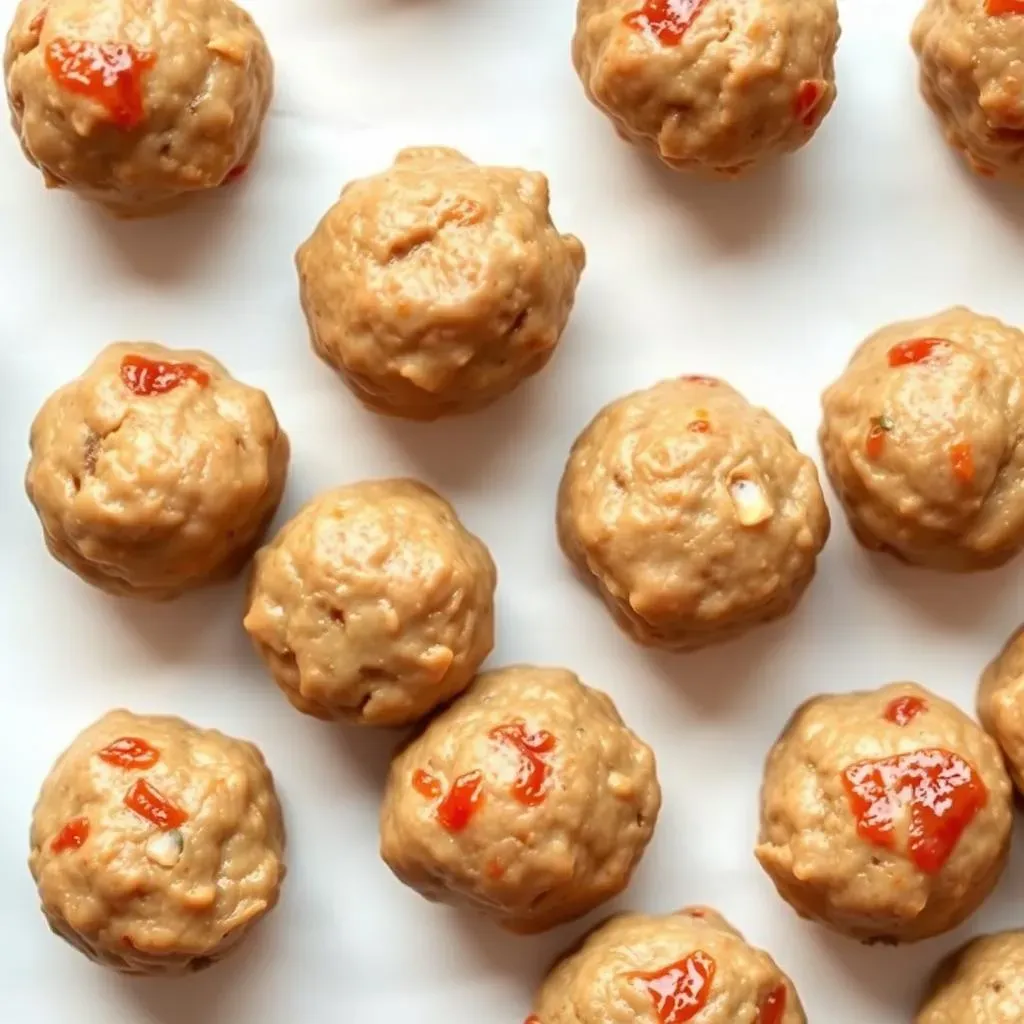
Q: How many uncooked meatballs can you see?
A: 14